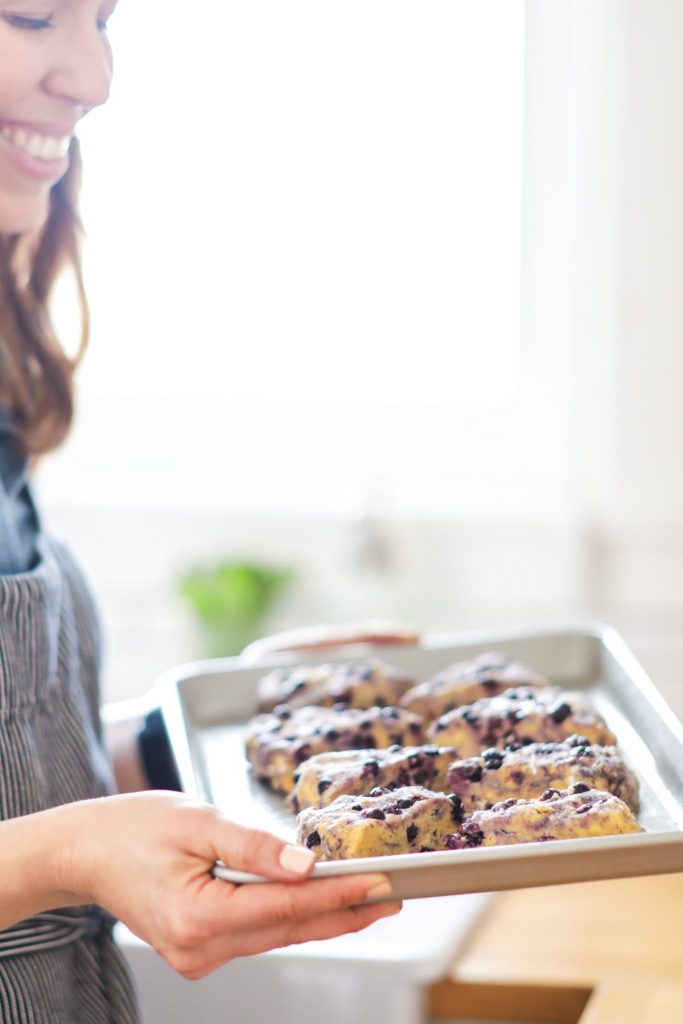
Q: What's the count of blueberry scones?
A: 8